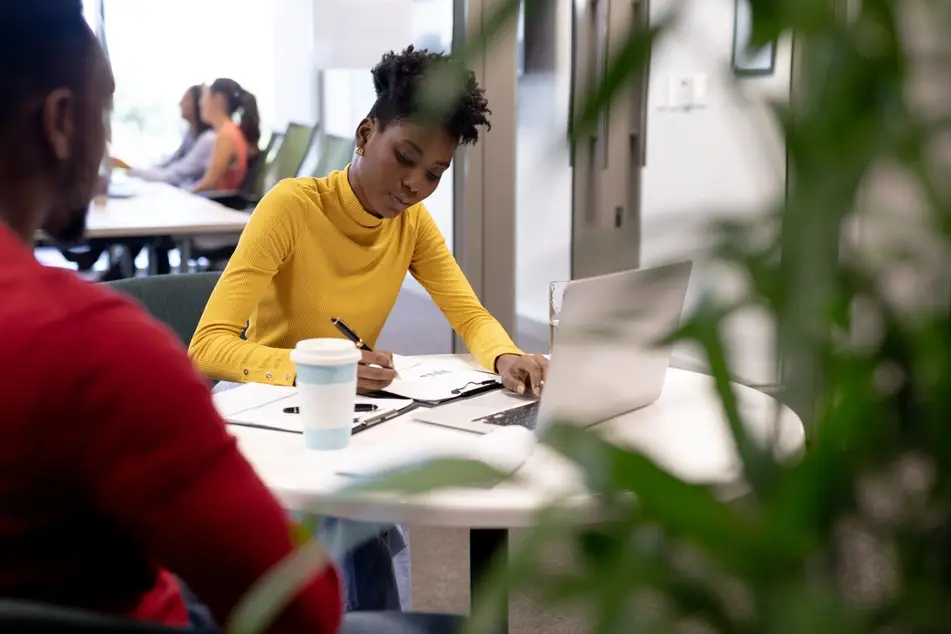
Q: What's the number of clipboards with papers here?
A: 2